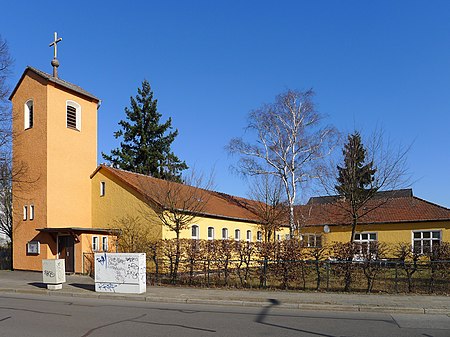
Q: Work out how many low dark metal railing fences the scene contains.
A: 1